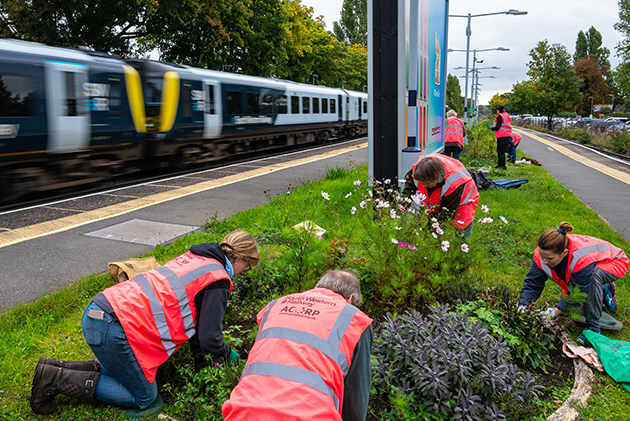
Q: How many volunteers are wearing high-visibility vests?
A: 7